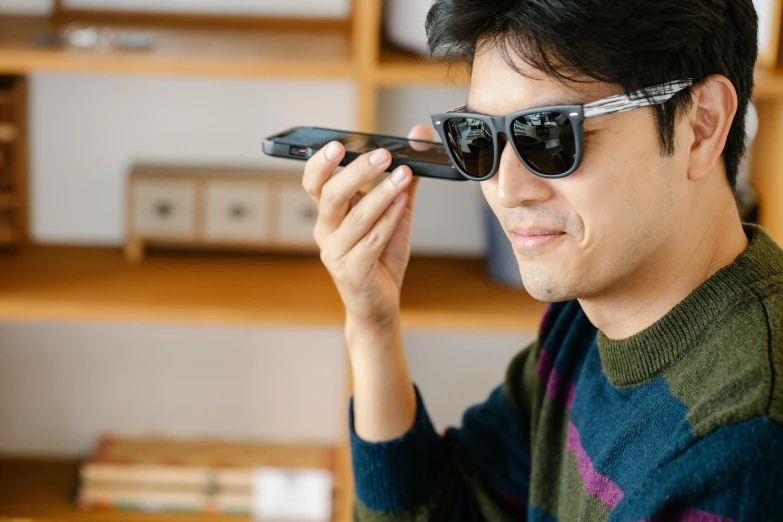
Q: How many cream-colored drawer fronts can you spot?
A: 3